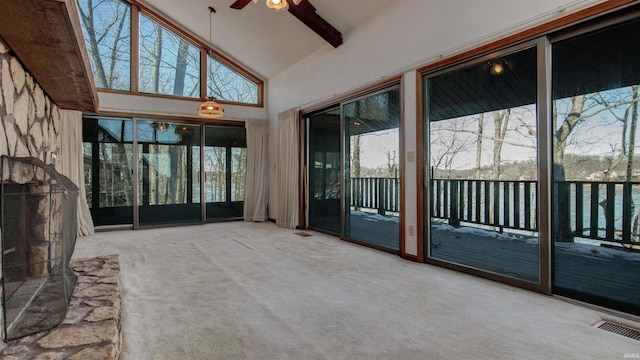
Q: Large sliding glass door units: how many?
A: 3